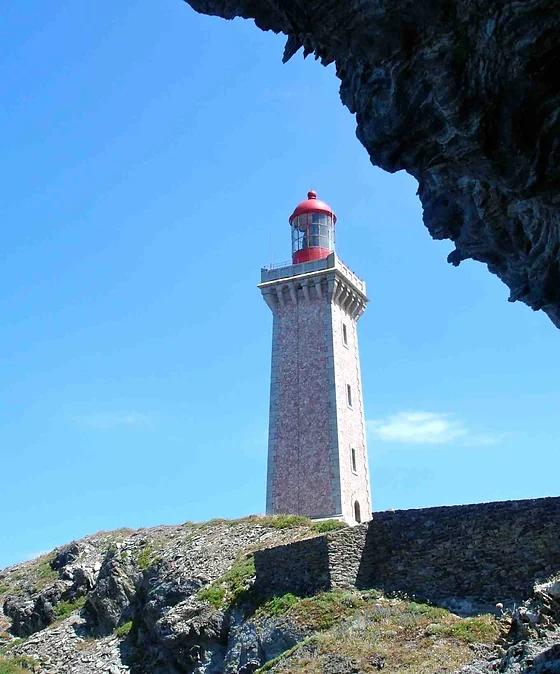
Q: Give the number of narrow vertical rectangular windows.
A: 3